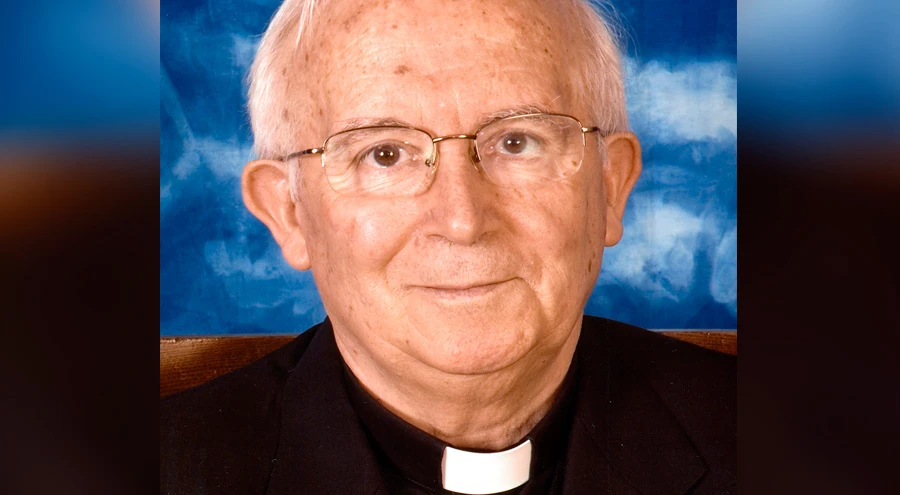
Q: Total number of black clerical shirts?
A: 1